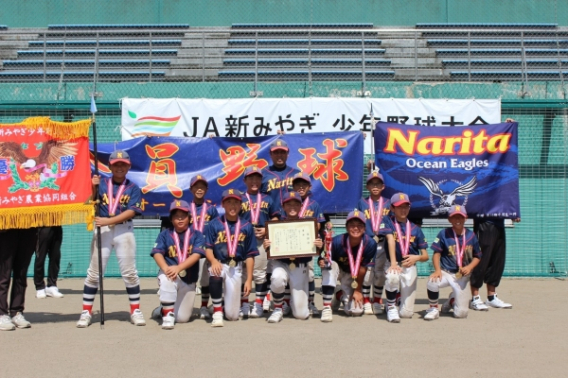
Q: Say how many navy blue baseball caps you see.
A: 12